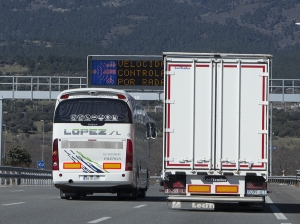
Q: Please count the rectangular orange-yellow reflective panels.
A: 4